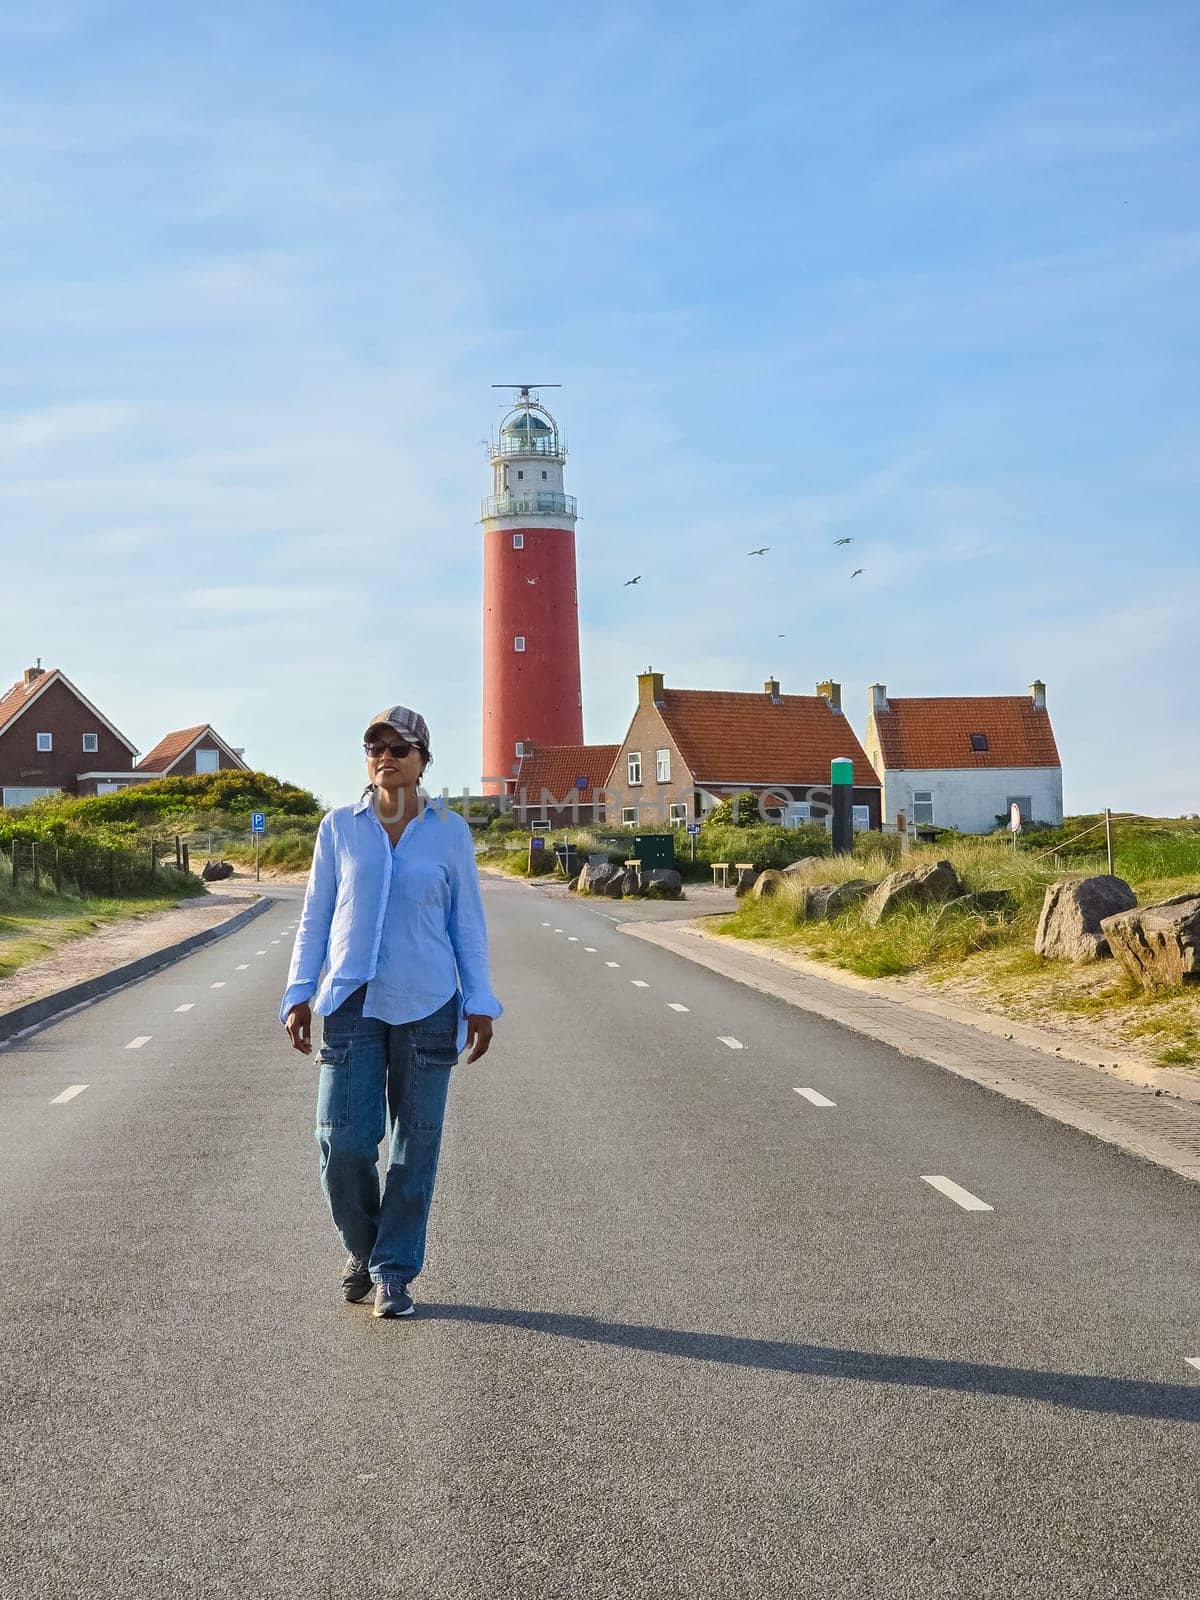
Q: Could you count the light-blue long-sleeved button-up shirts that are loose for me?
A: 1